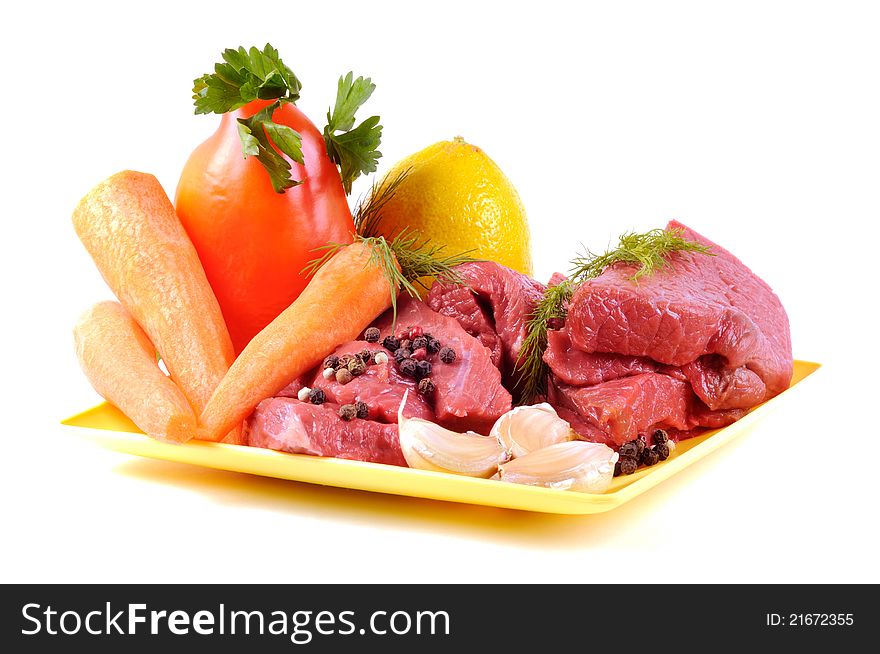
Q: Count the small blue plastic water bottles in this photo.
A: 0